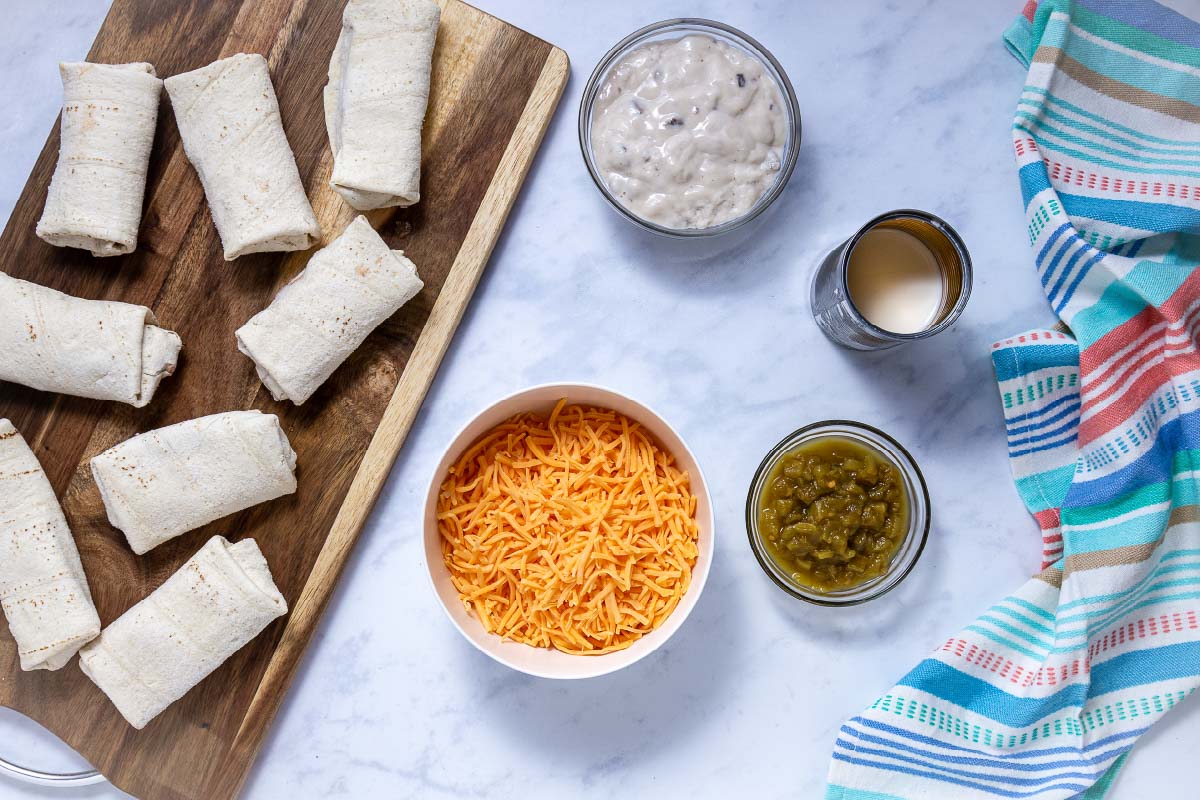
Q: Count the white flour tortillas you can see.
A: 8